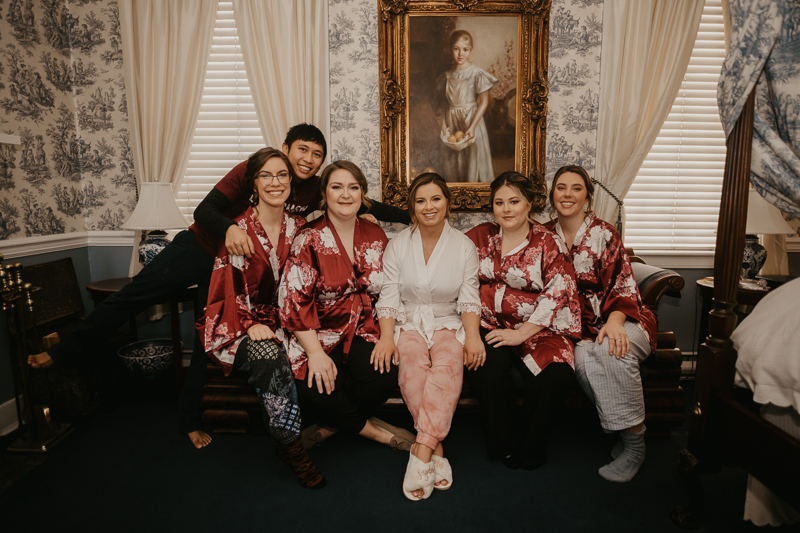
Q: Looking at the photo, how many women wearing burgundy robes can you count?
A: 4